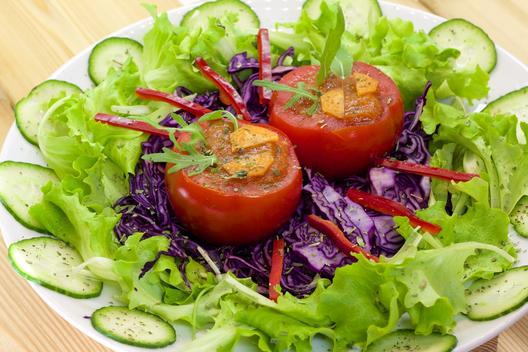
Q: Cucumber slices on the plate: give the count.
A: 12